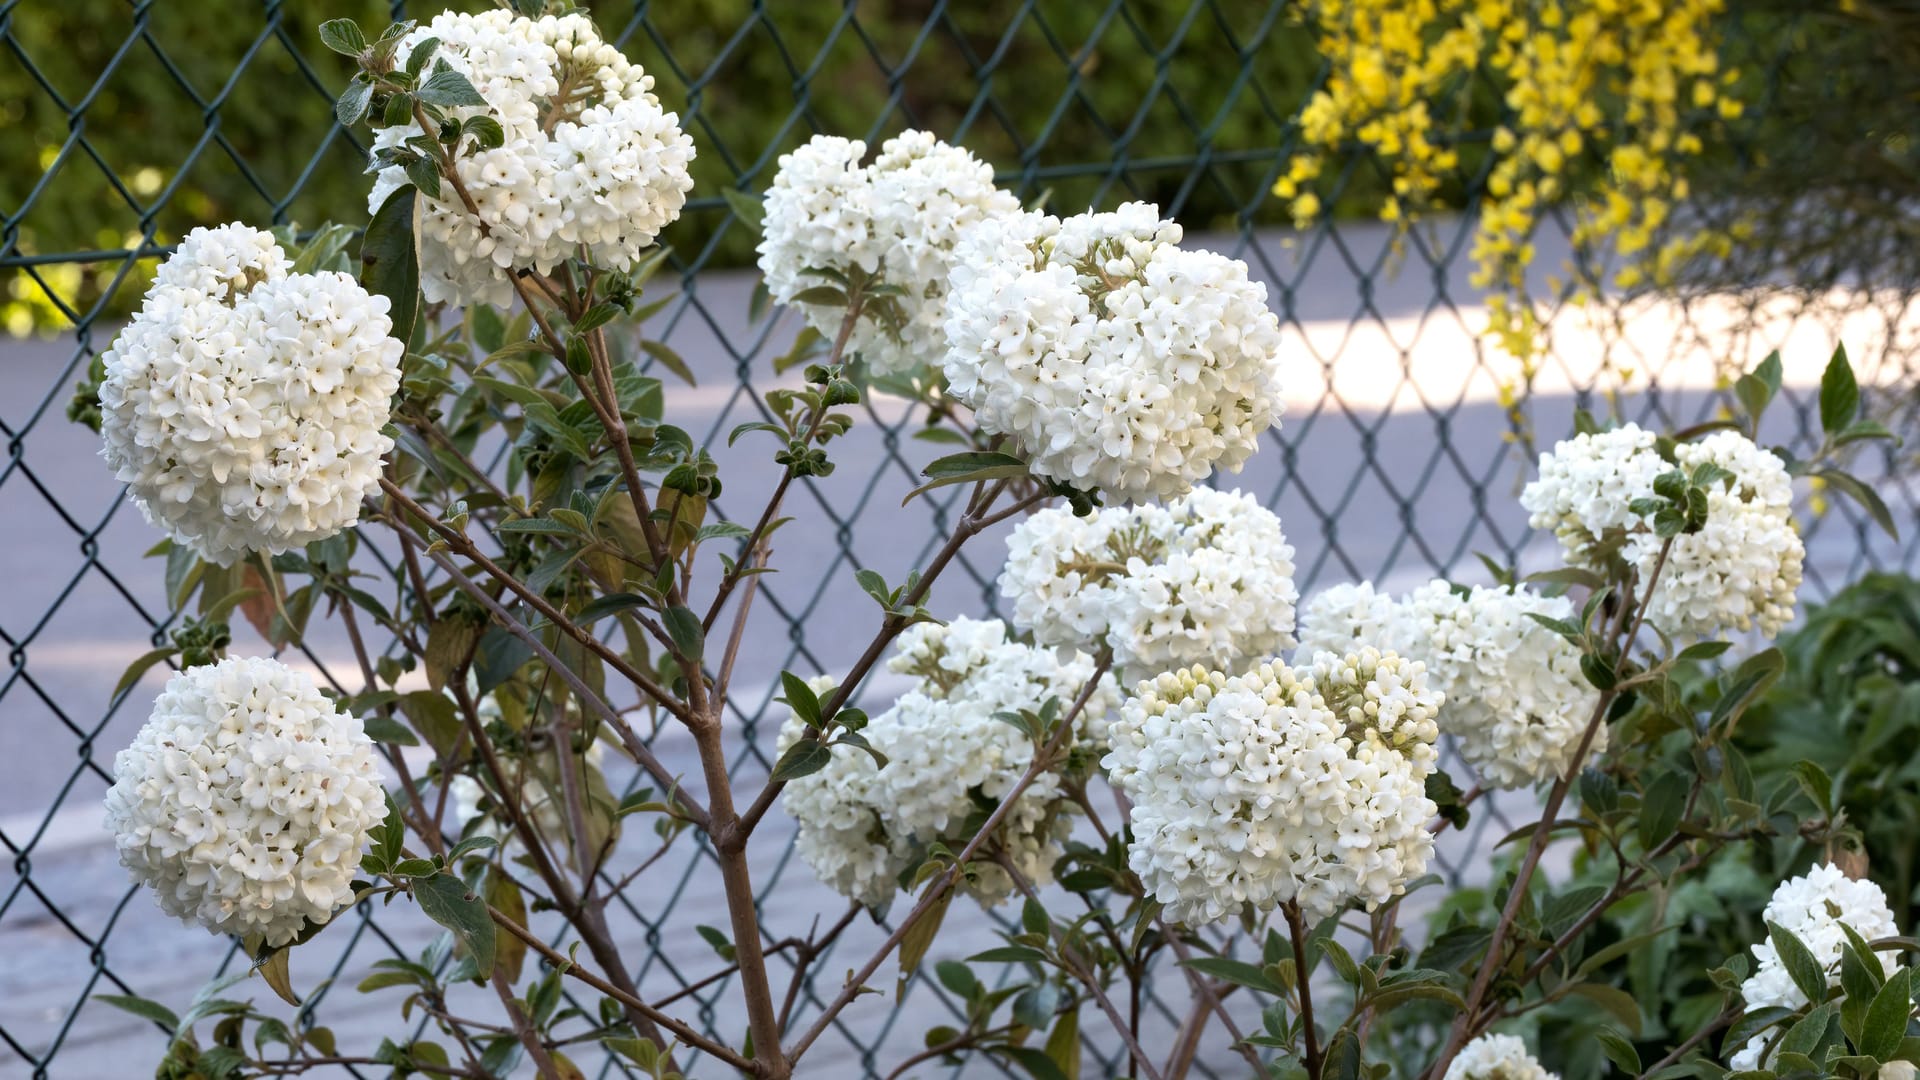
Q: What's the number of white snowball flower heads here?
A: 12